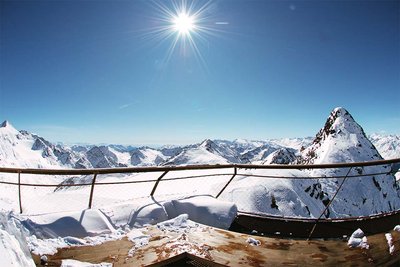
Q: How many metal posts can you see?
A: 5